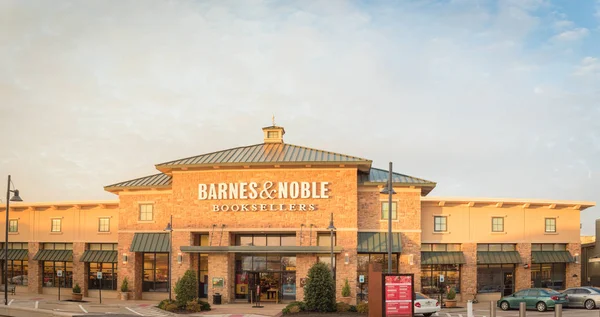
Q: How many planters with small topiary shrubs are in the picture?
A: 4